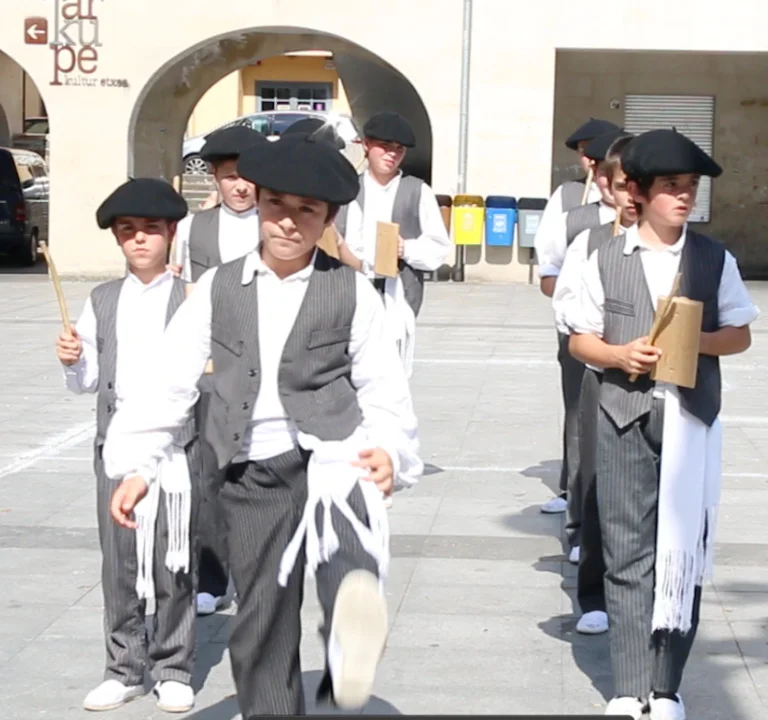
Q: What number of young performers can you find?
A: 9